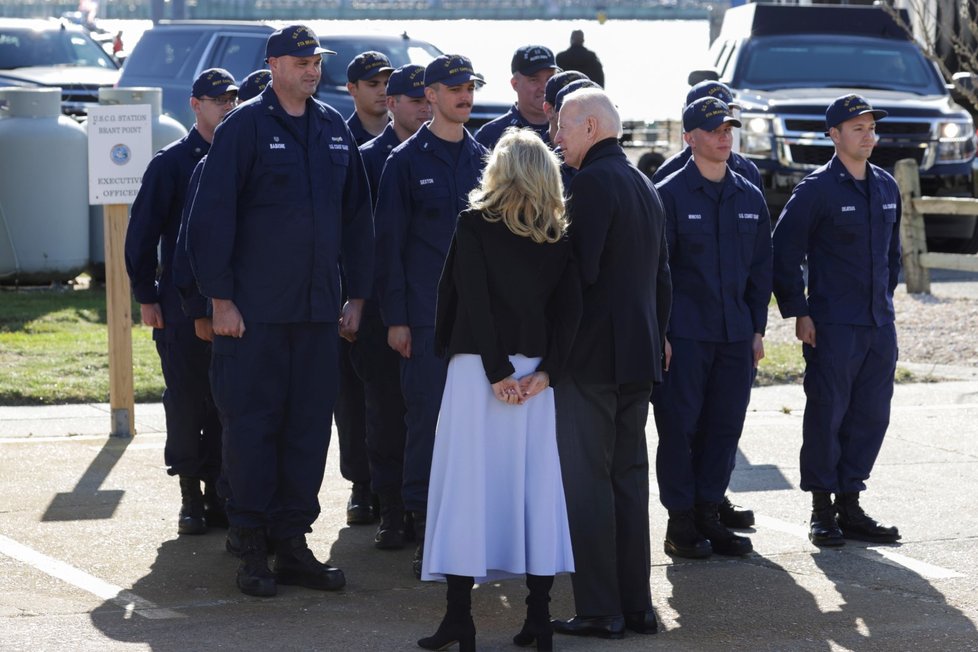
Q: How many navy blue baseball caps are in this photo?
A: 12